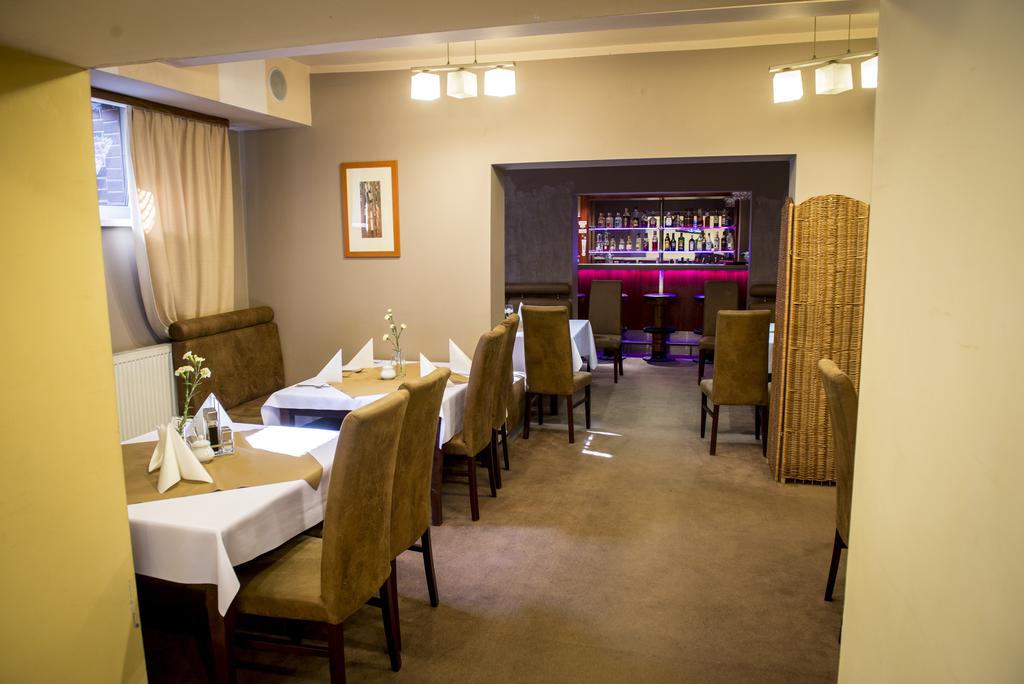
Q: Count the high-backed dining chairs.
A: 9